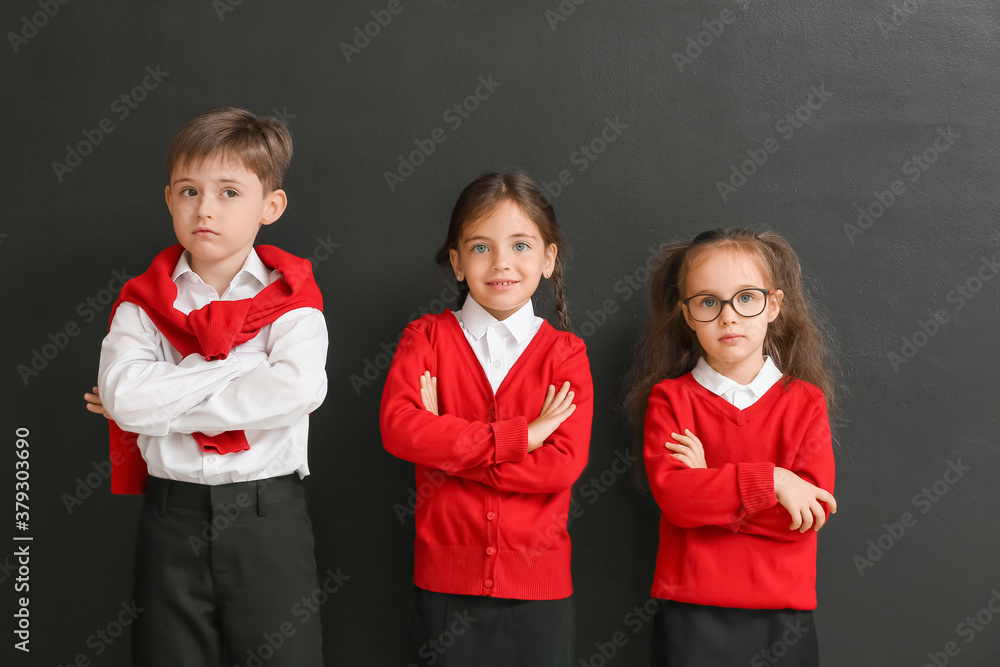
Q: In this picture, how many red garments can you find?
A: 3